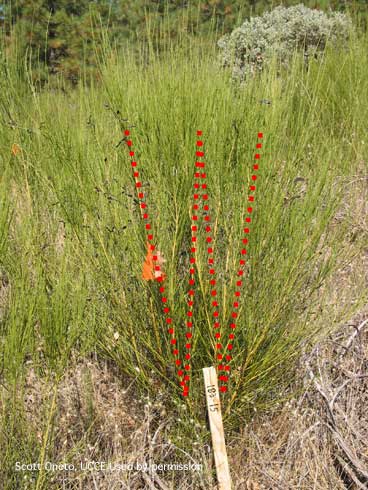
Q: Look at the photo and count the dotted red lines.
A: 4